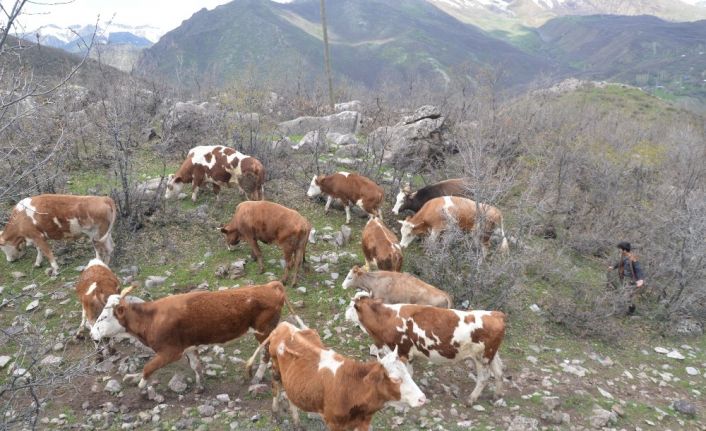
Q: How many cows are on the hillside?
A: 12